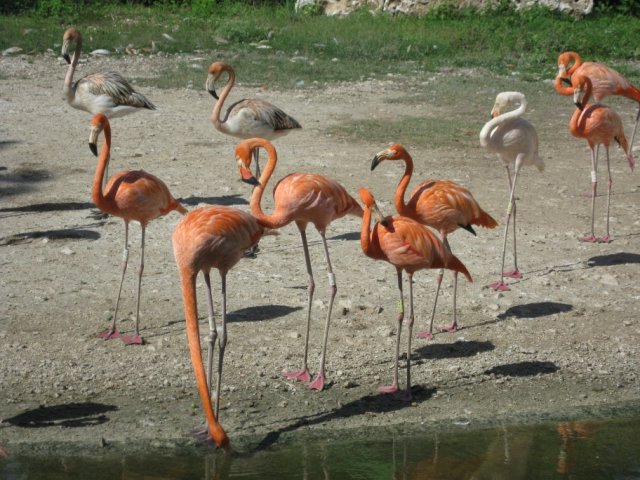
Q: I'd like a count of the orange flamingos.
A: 7